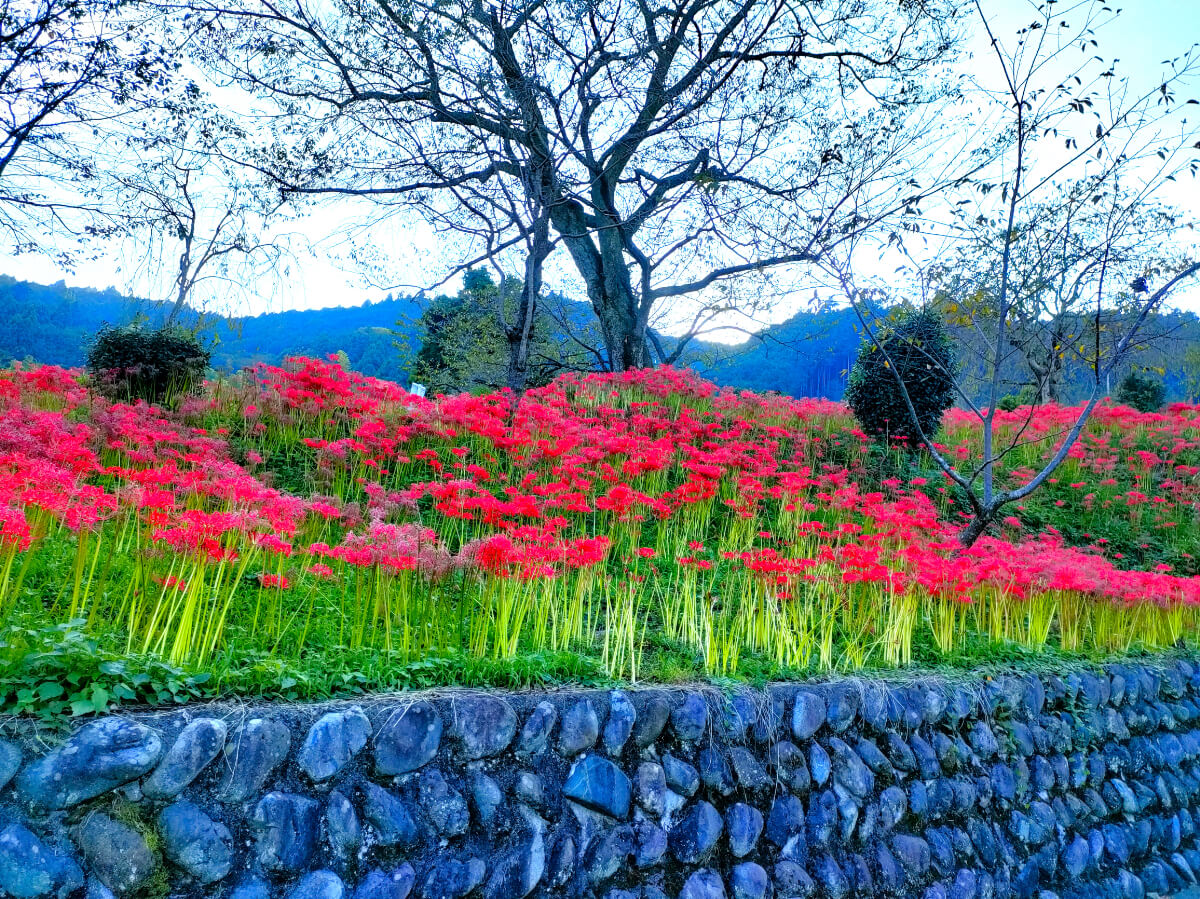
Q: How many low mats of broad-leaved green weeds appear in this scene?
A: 1